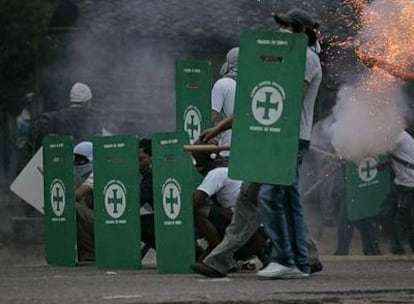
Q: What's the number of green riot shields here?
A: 6